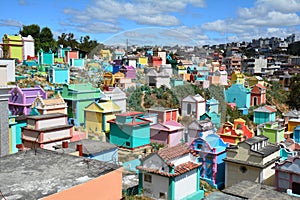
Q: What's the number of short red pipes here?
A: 2